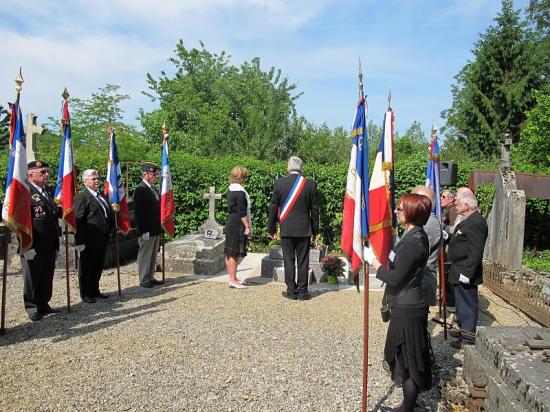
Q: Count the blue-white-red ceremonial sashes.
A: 1